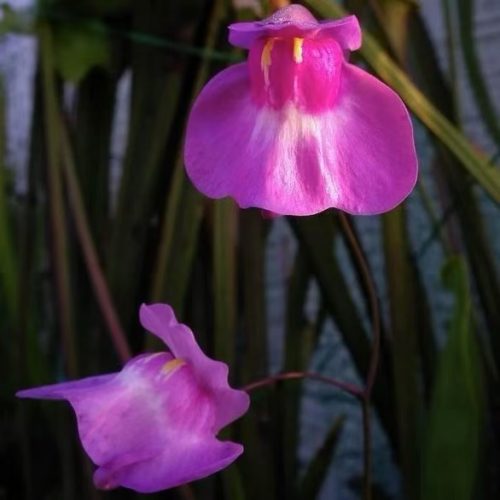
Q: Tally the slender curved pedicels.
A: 2